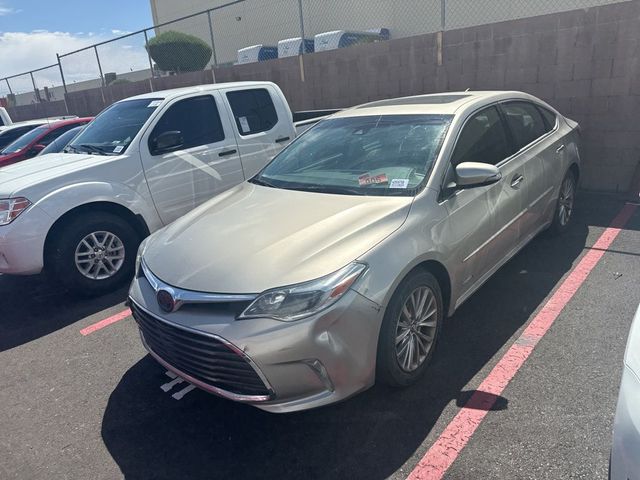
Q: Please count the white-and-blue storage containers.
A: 3